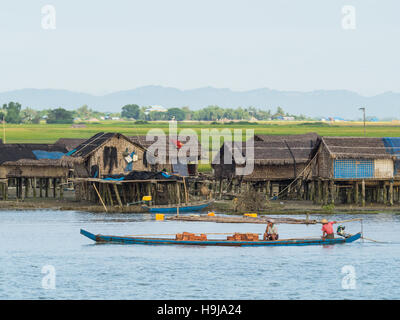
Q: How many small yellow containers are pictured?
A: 4